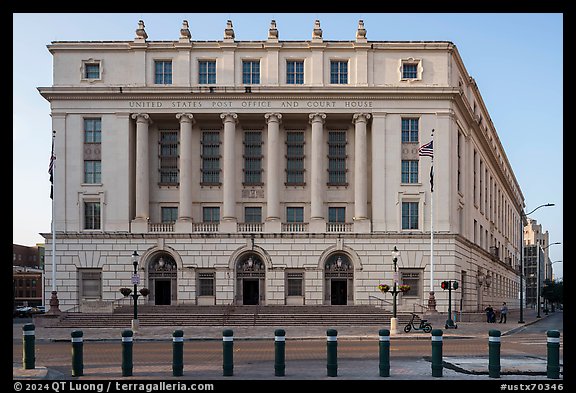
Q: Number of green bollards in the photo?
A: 11